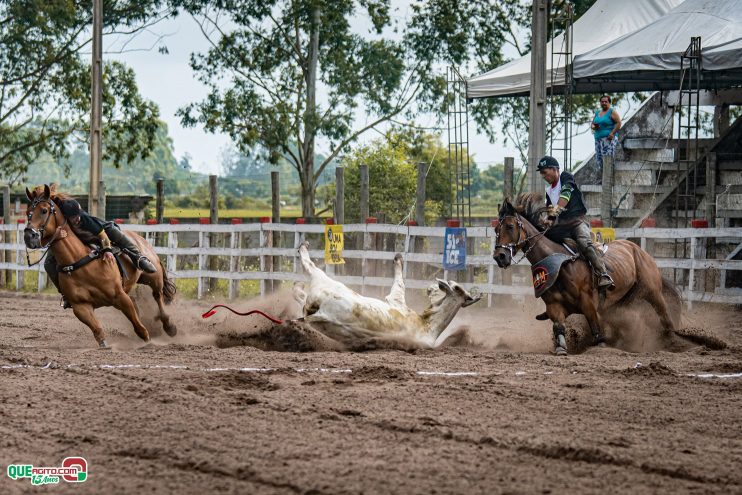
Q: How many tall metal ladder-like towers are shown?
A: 3